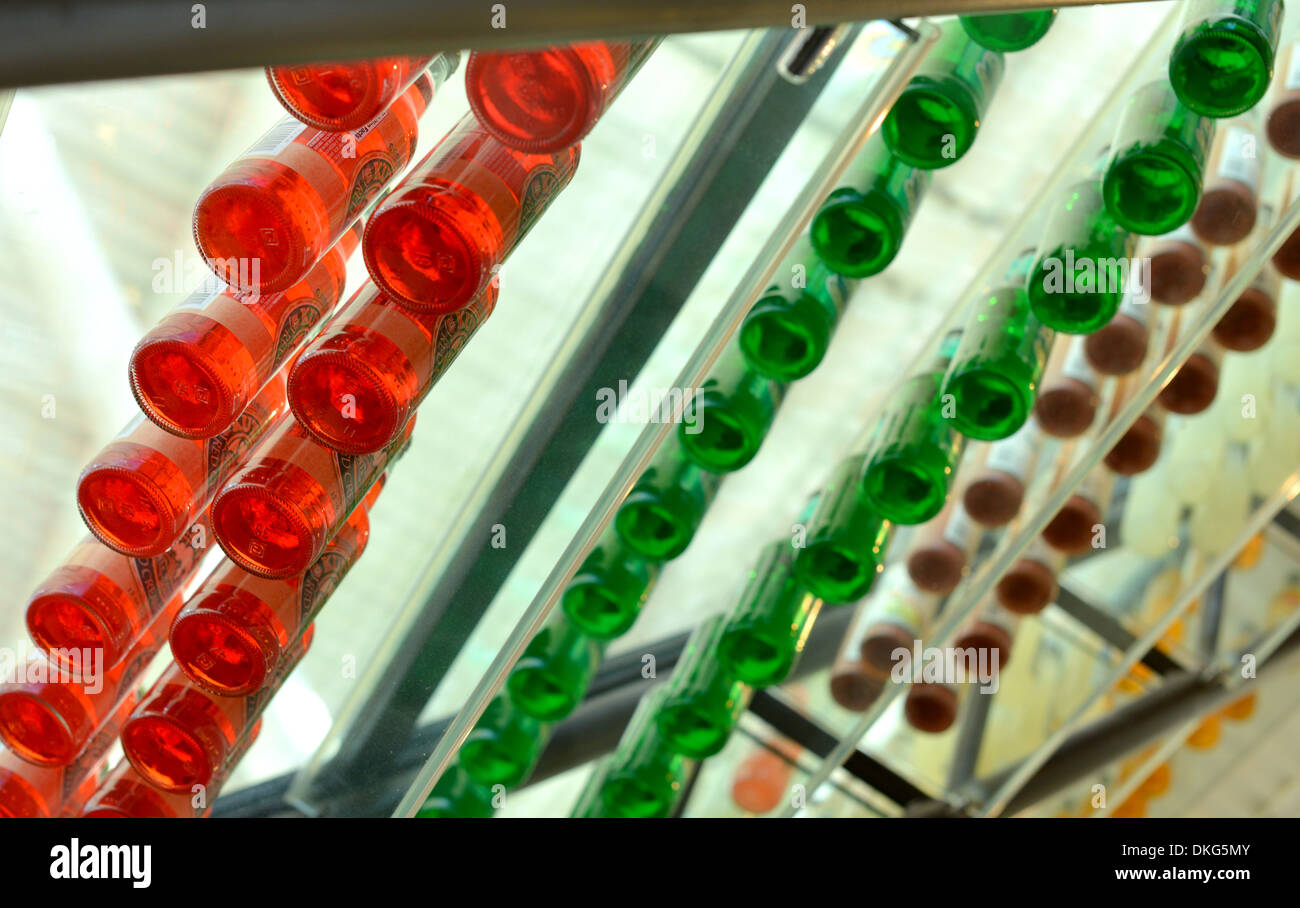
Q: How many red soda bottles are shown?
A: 14